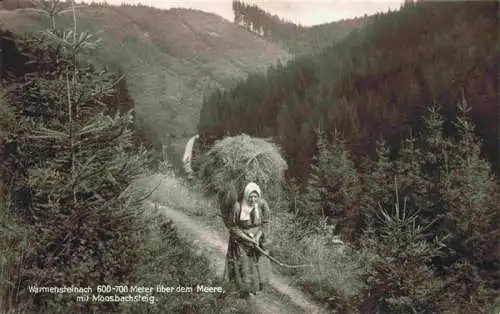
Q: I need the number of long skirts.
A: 1